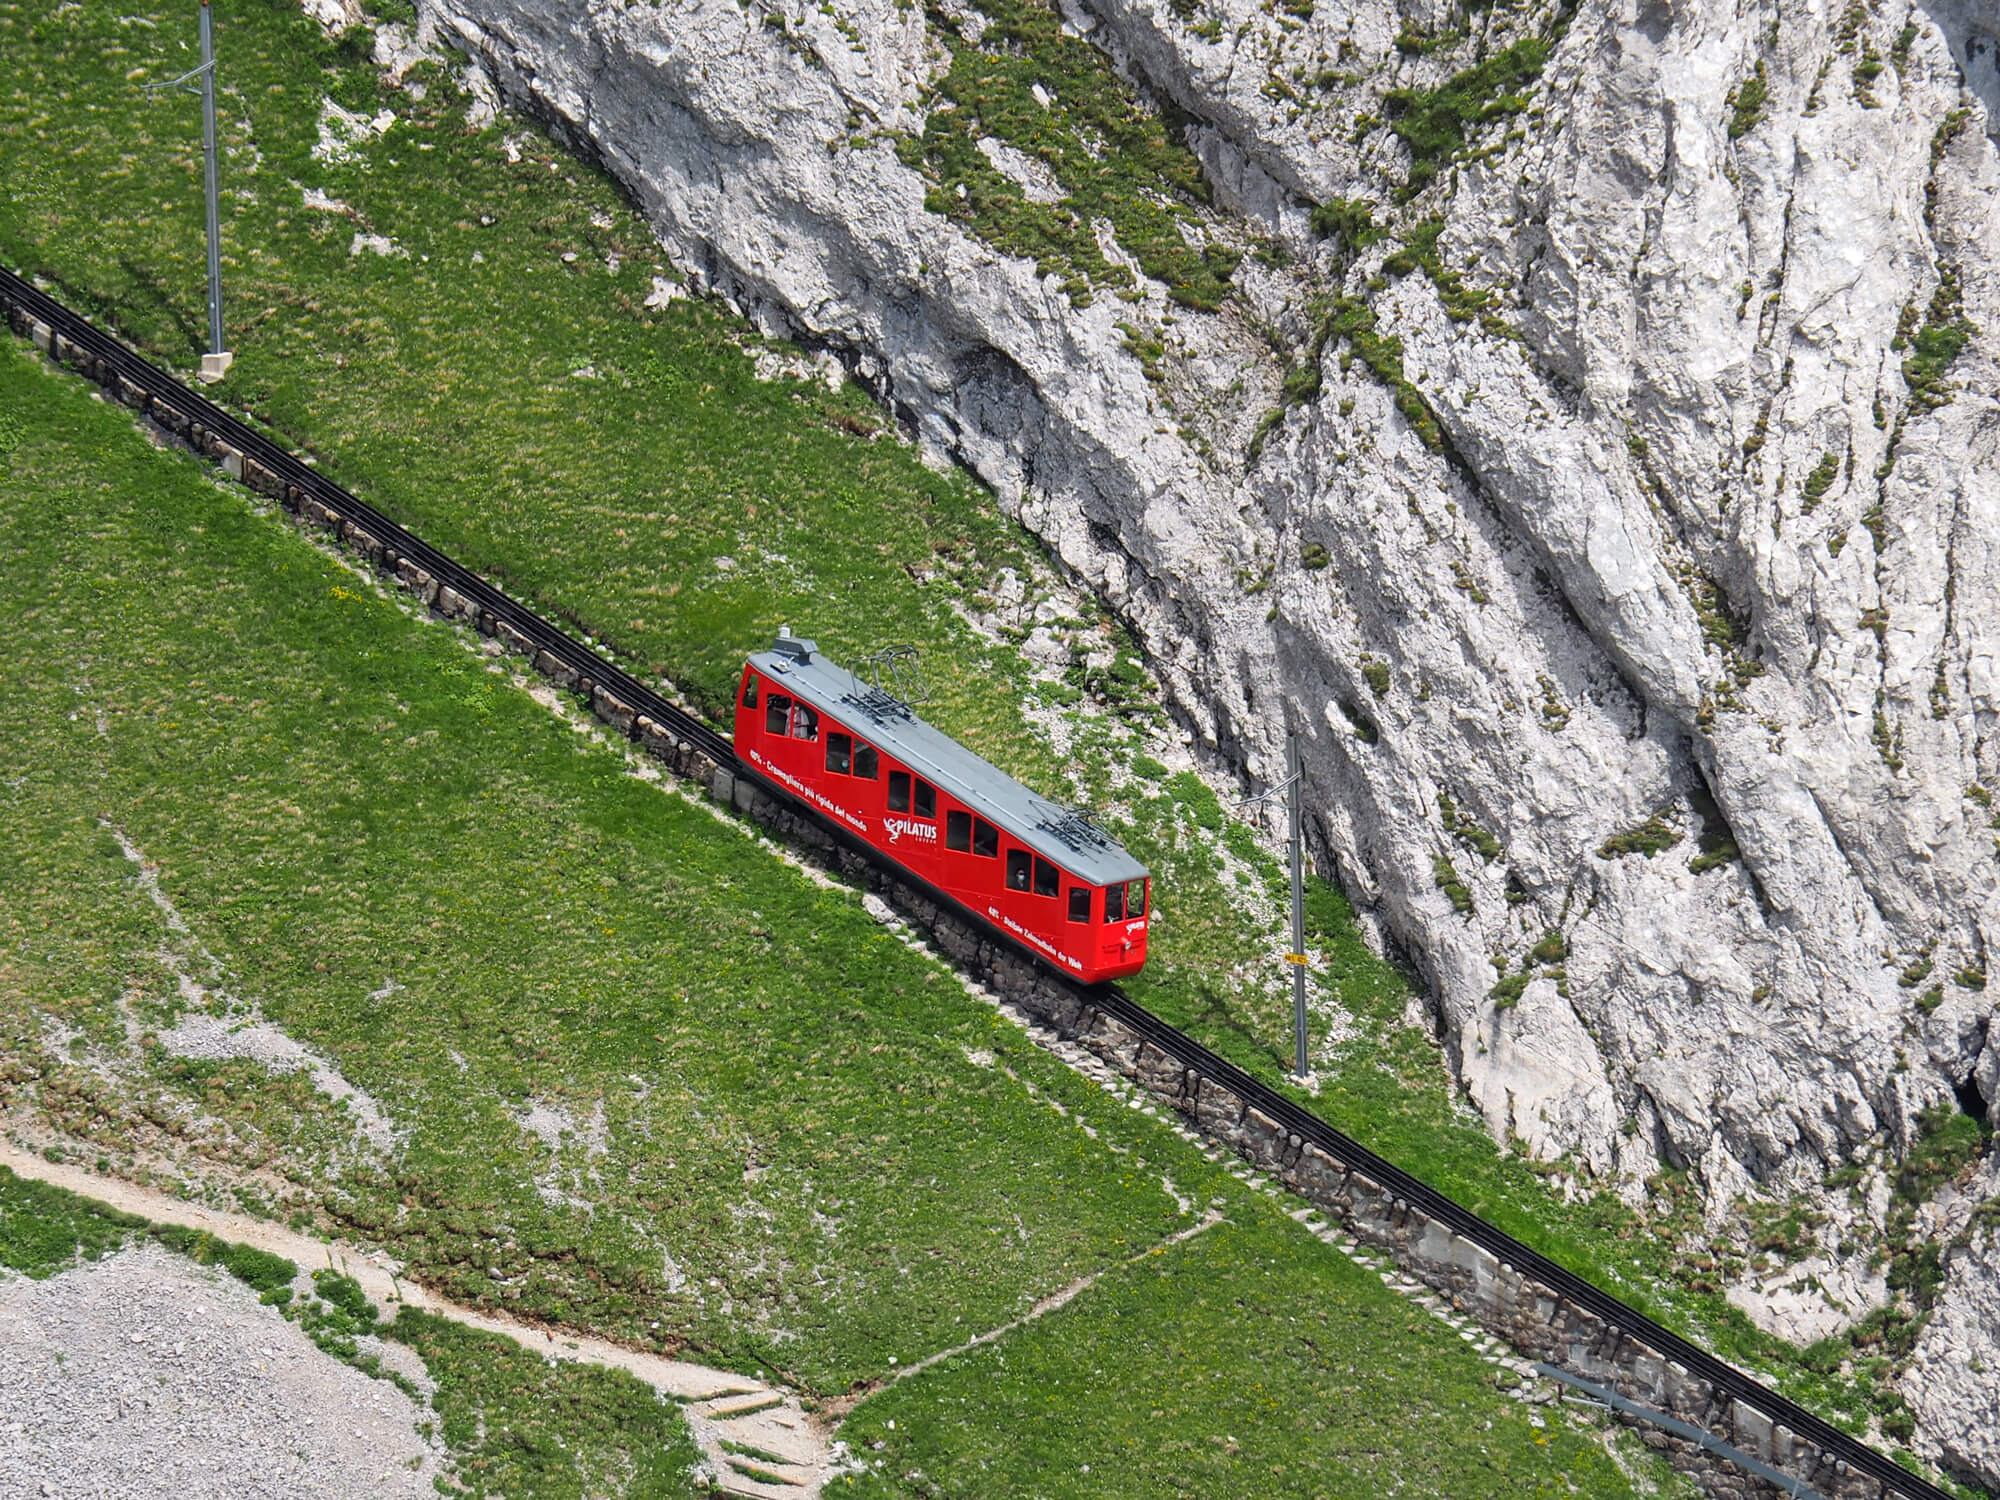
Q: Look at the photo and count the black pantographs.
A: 2